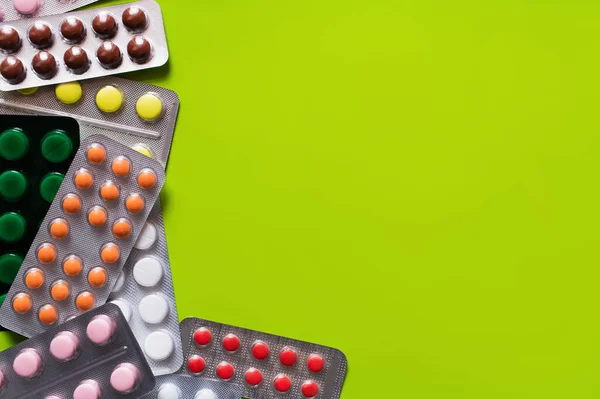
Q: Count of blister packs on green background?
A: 9